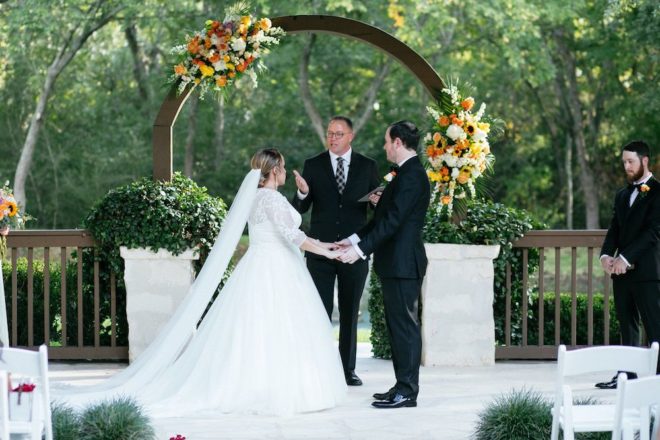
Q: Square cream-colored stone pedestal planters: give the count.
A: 2